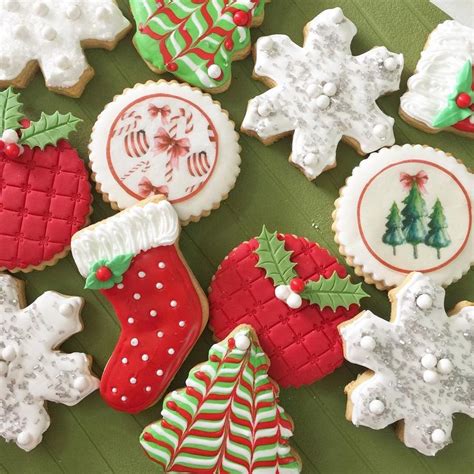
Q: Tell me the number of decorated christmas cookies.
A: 12